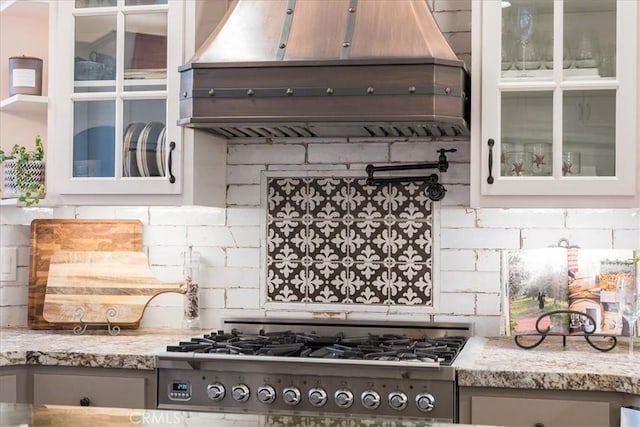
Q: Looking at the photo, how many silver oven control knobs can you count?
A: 9